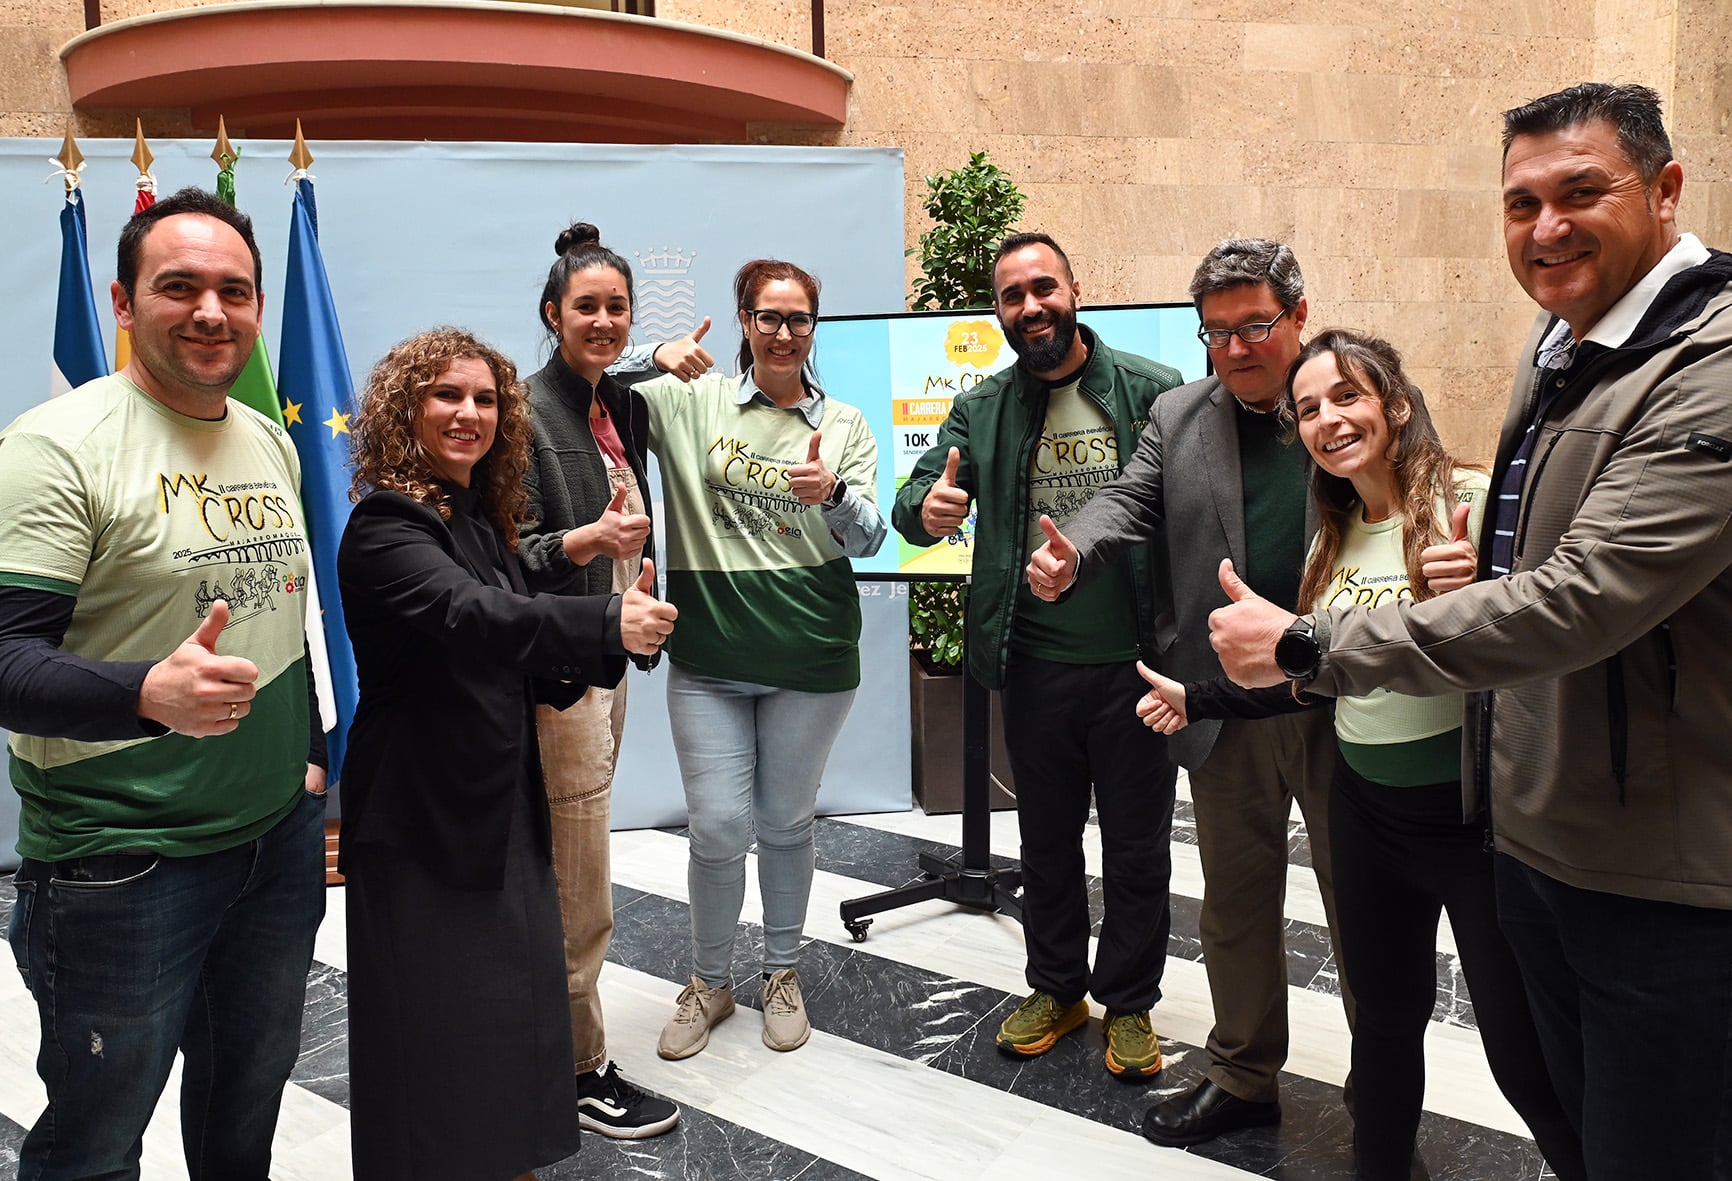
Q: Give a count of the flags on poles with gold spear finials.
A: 4